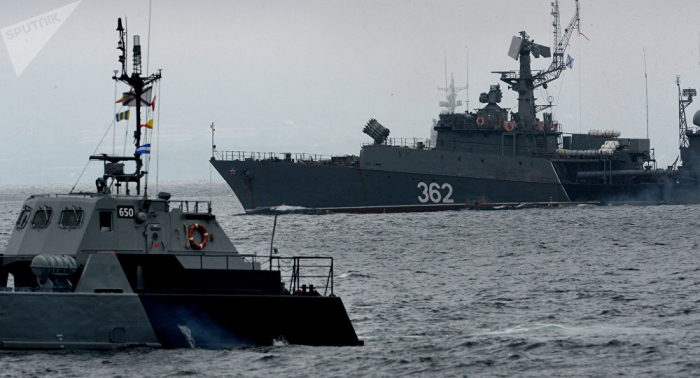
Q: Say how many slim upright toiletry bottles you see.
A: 0